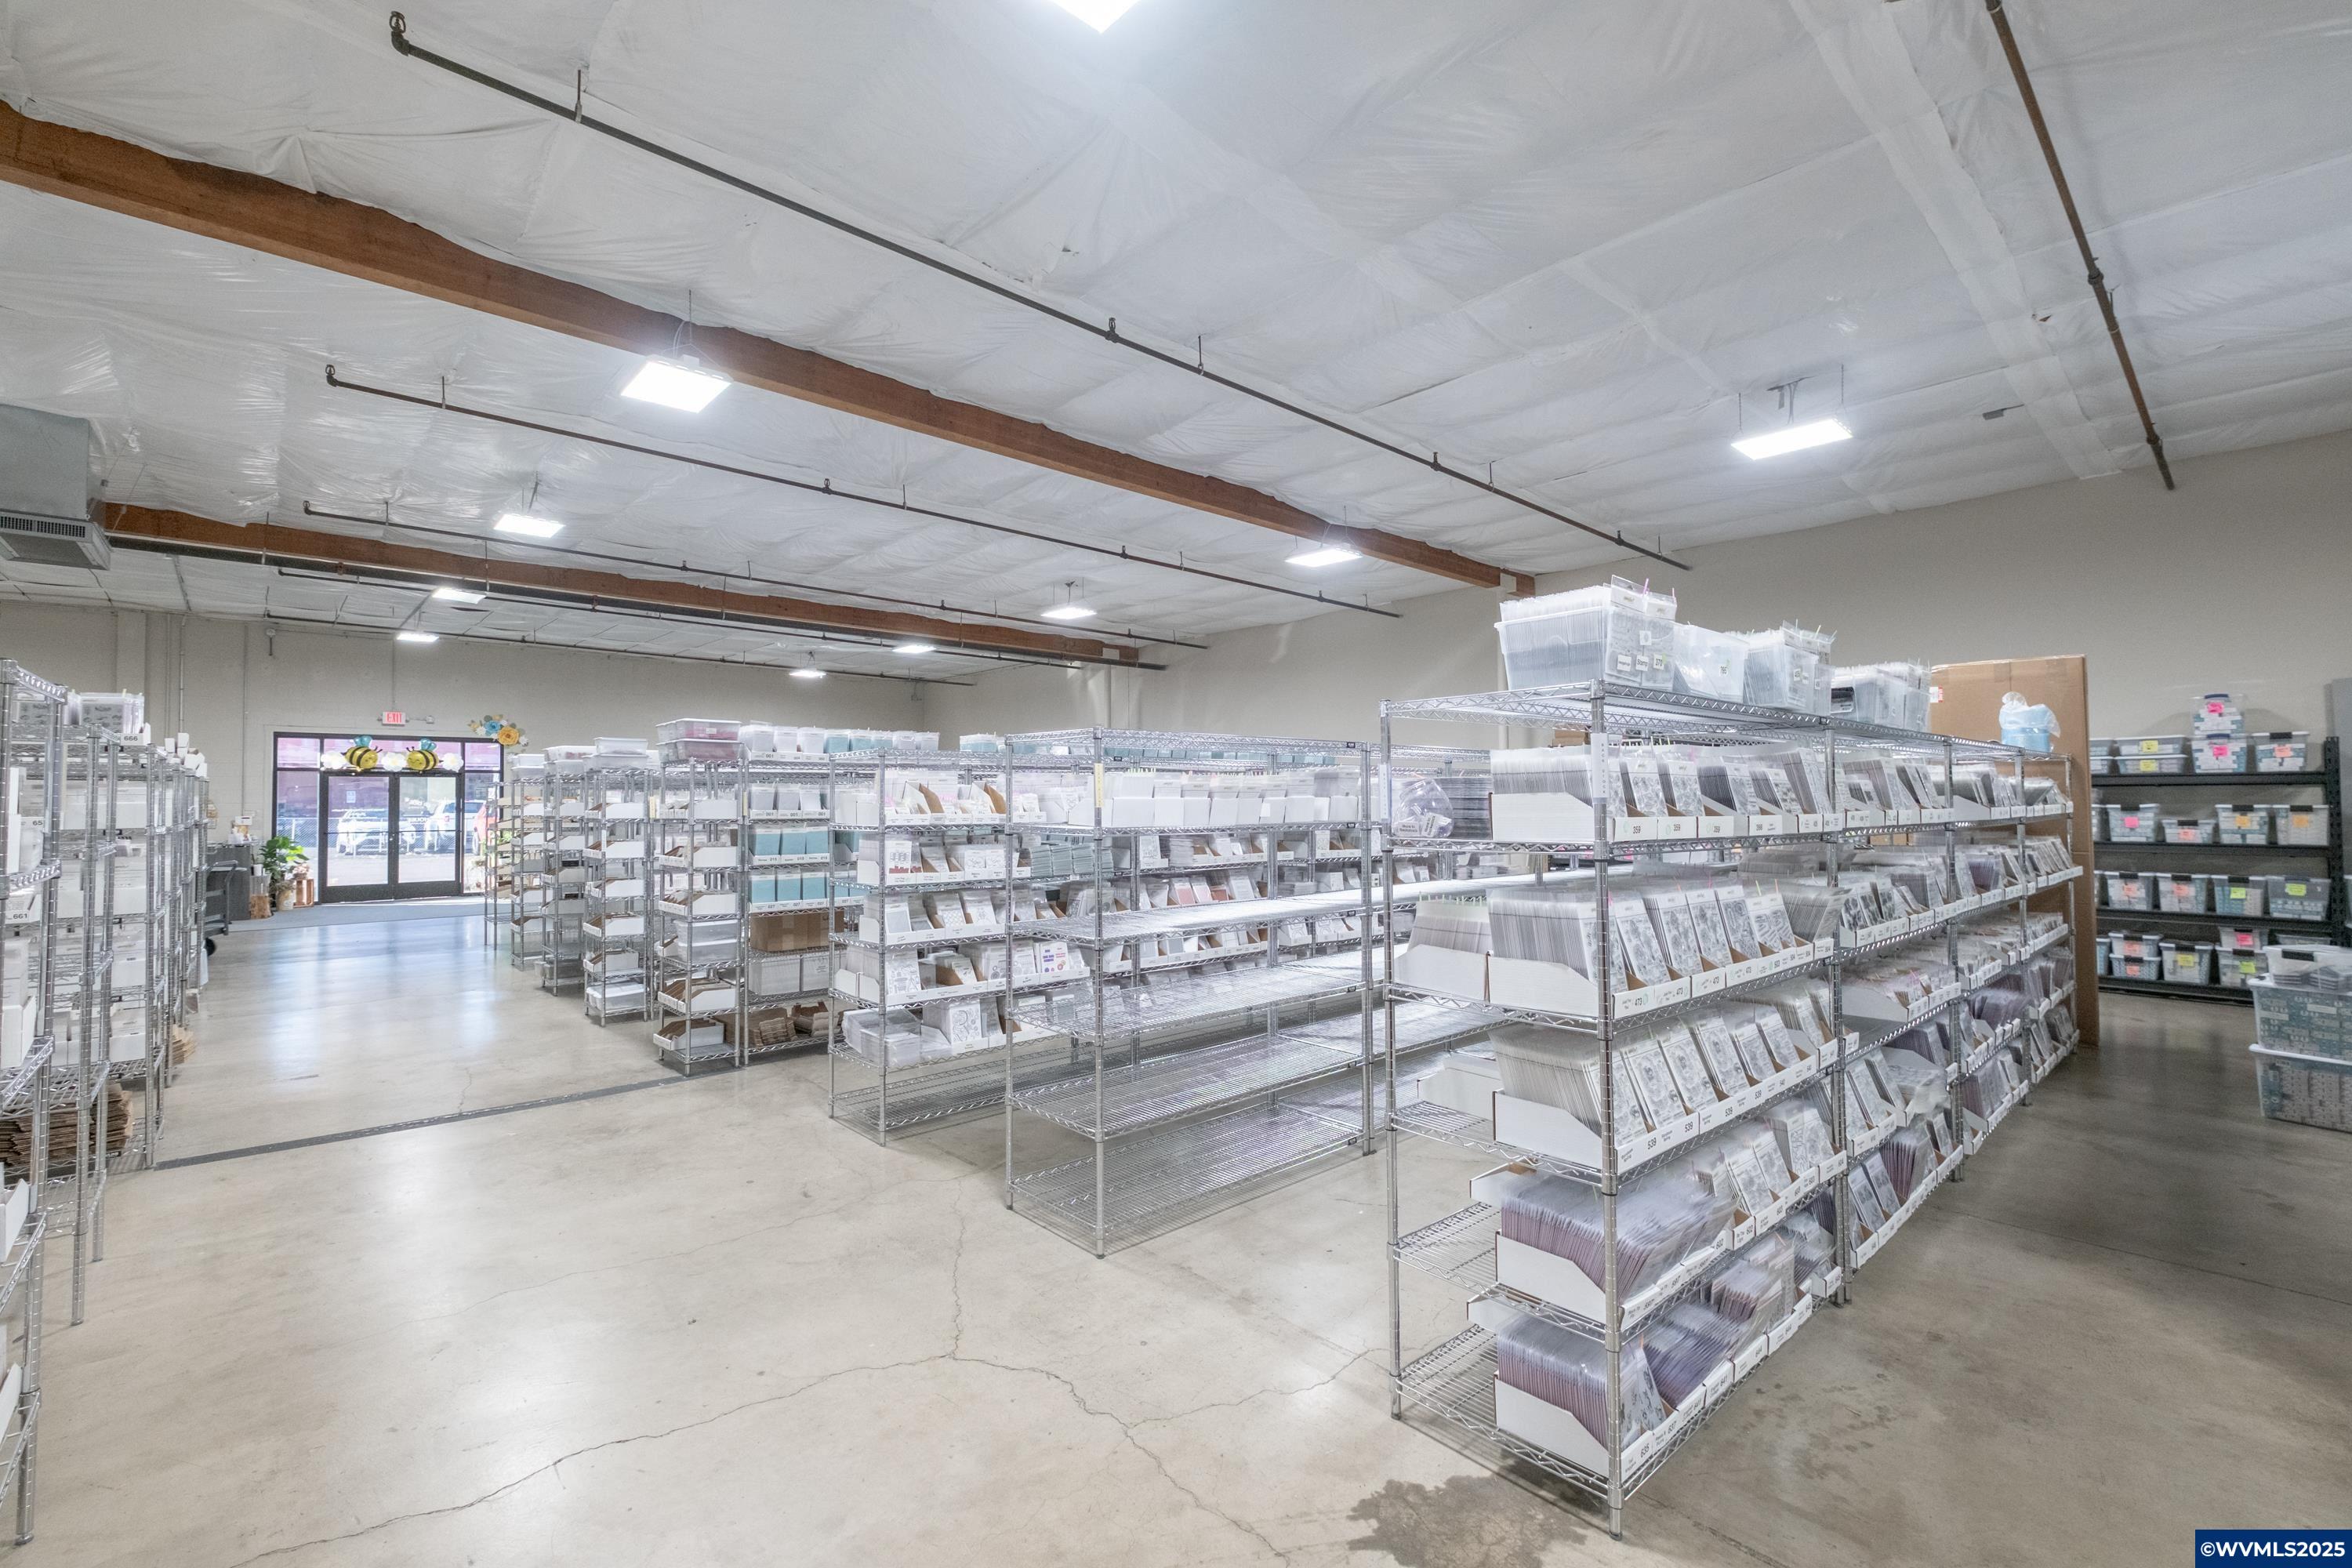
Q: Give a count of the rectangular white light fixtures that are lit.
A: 10